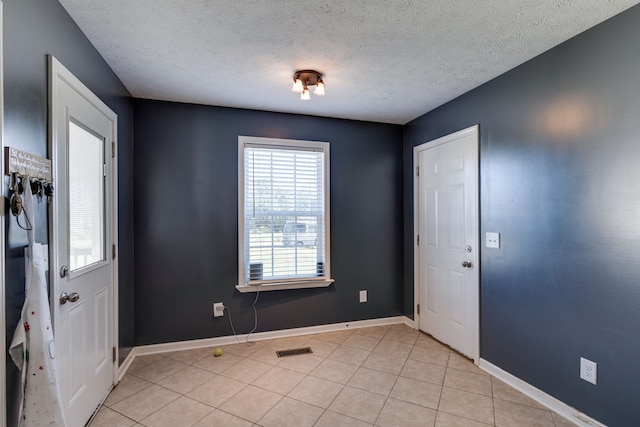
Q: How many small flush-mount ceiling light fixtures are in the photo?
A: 1